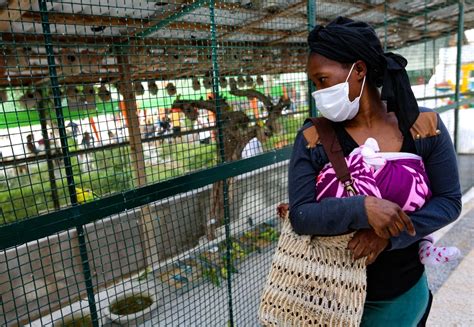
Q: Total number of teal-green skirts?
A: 1